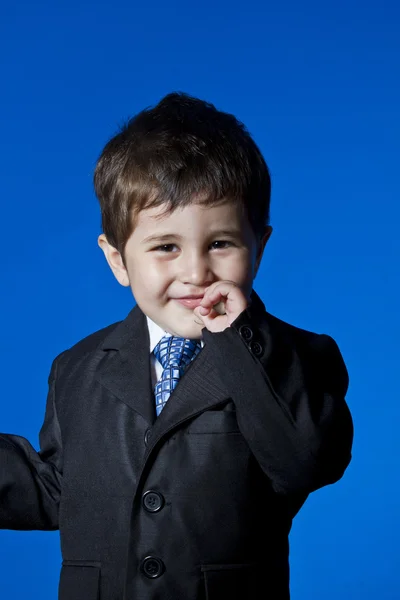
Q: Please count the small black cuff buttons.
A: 2